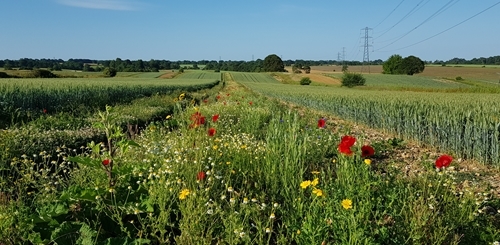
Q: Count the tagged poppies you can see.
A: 0